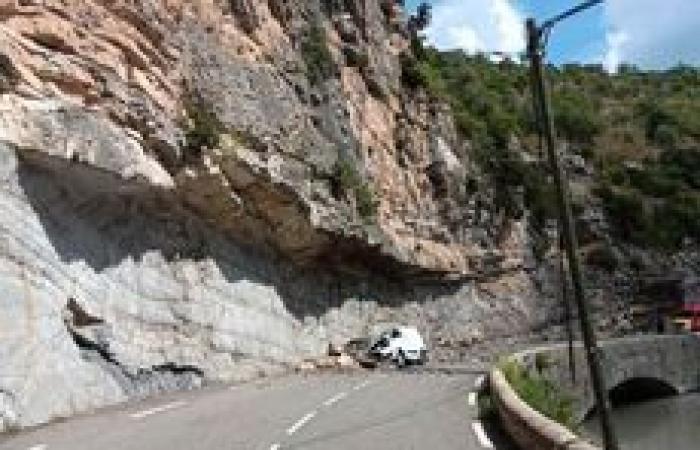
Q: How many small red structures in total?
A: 1